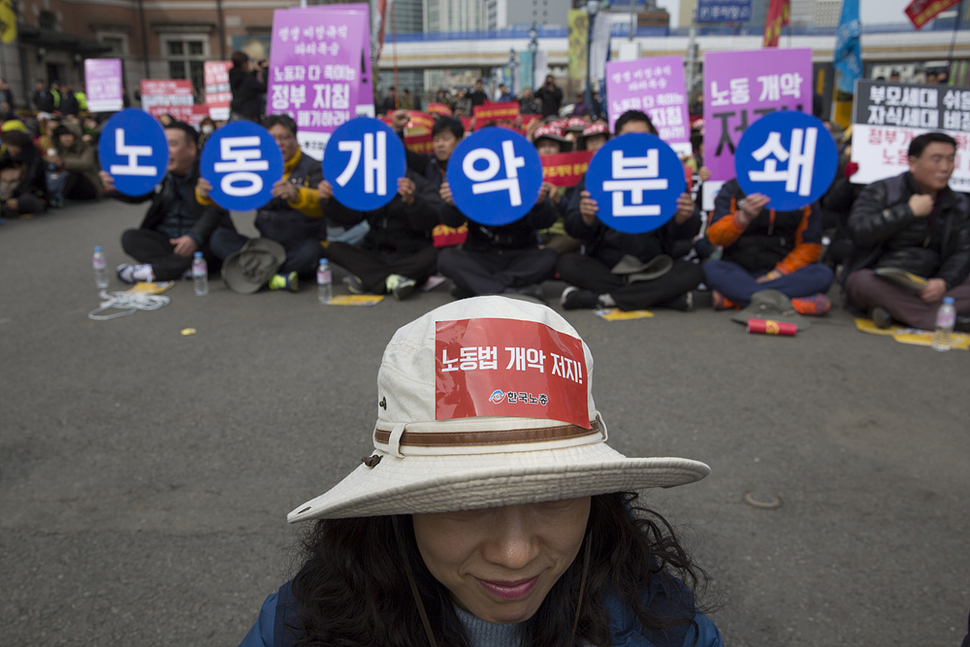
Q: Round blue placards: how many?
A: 6